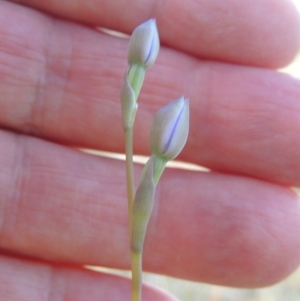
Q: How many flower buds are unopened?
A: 2